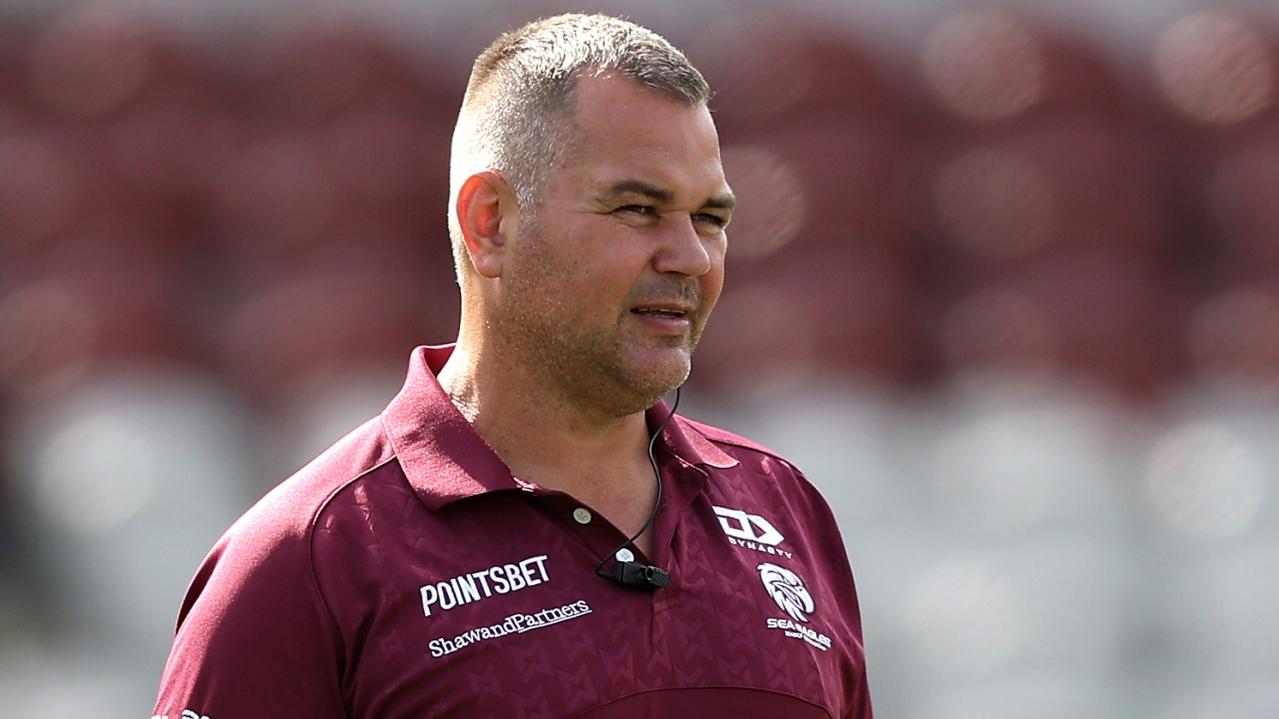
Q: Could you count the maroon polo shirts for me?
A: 1